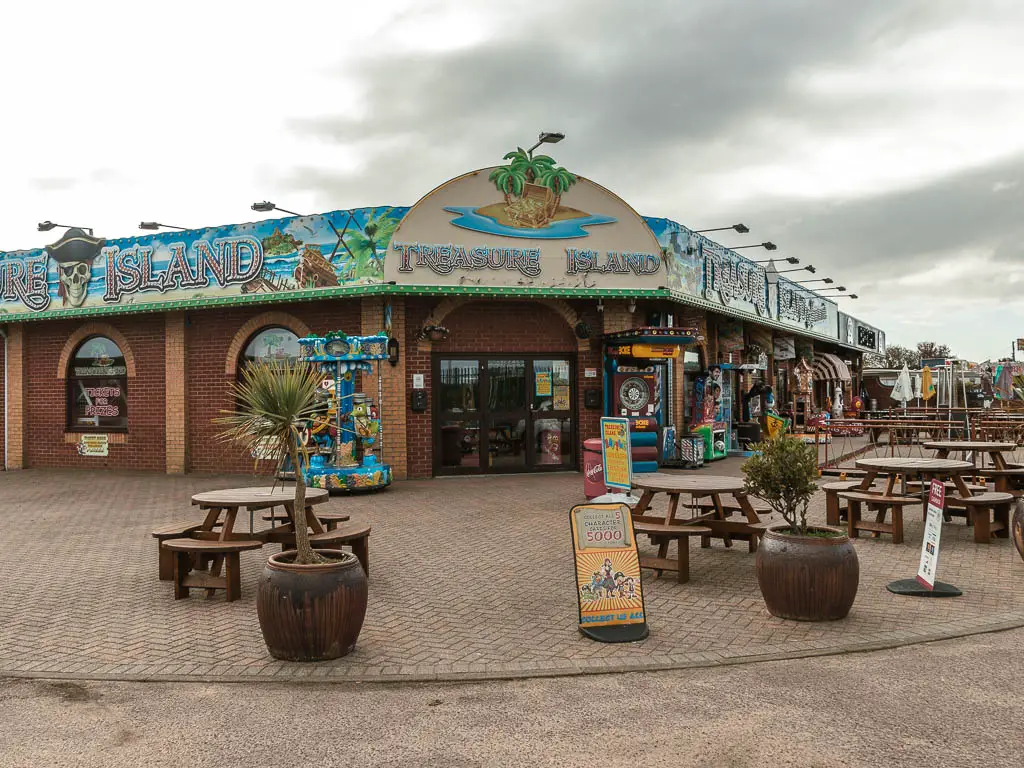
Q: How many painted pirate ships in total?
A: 1